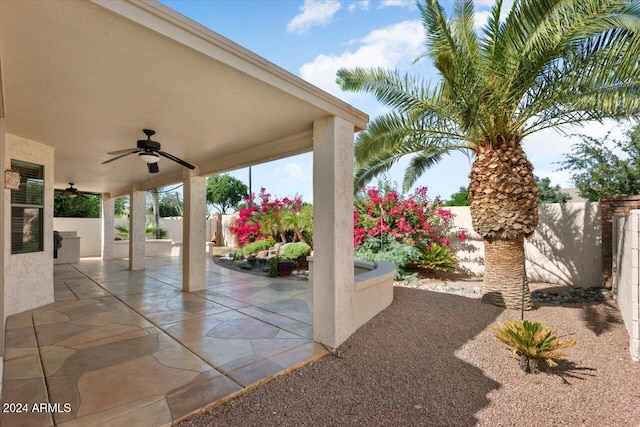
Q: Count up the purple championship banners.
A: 0